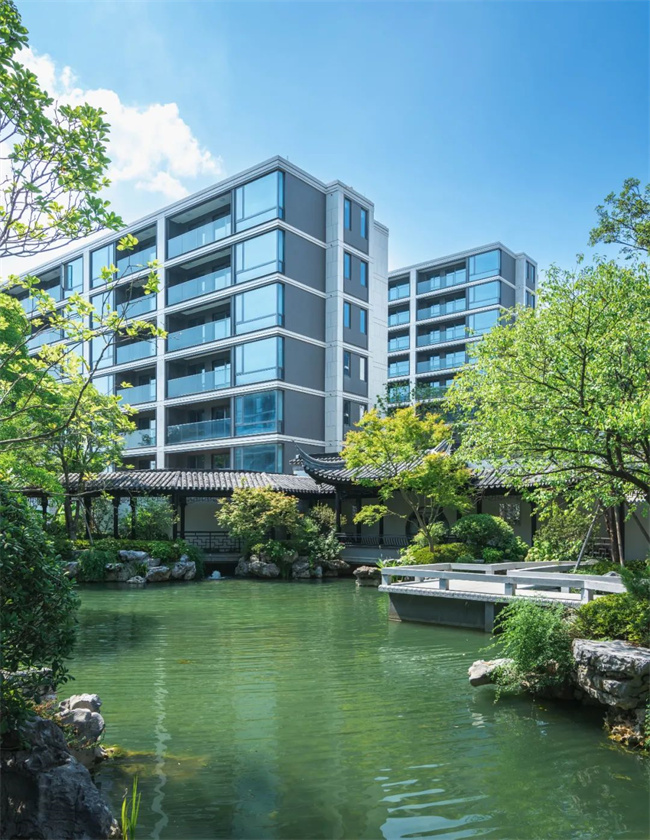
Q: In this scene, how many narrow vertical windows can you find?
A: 14